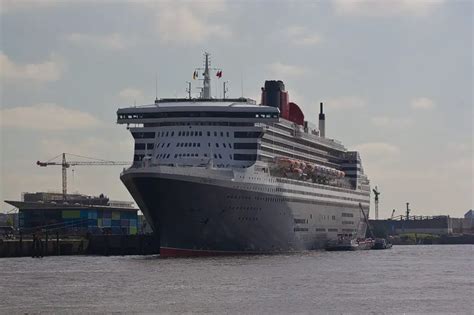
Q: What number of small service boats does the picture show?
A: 2